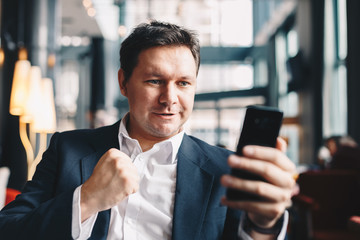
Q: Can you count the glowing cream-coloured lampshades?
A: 3